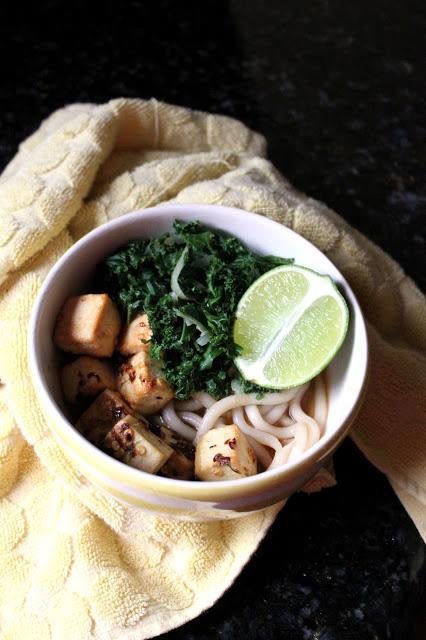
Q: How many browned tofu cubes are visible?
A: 8